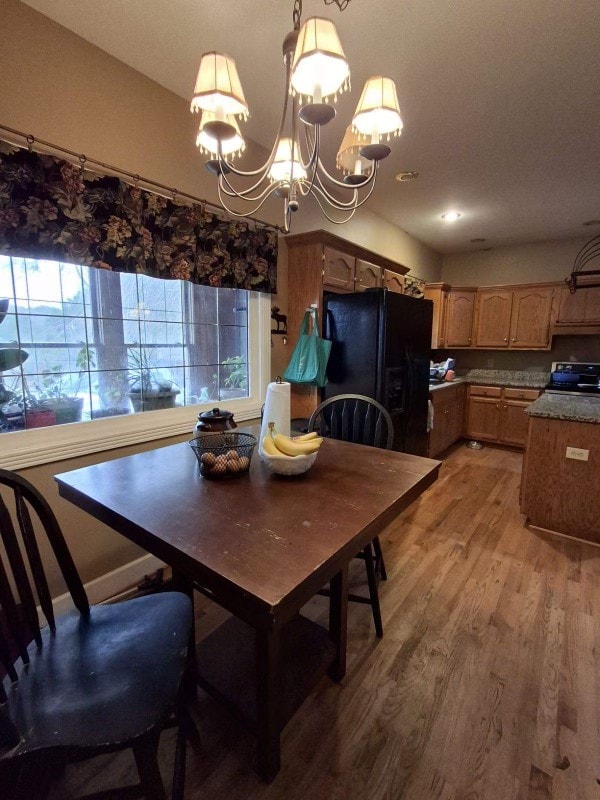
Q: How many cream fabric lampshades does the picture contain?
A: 6